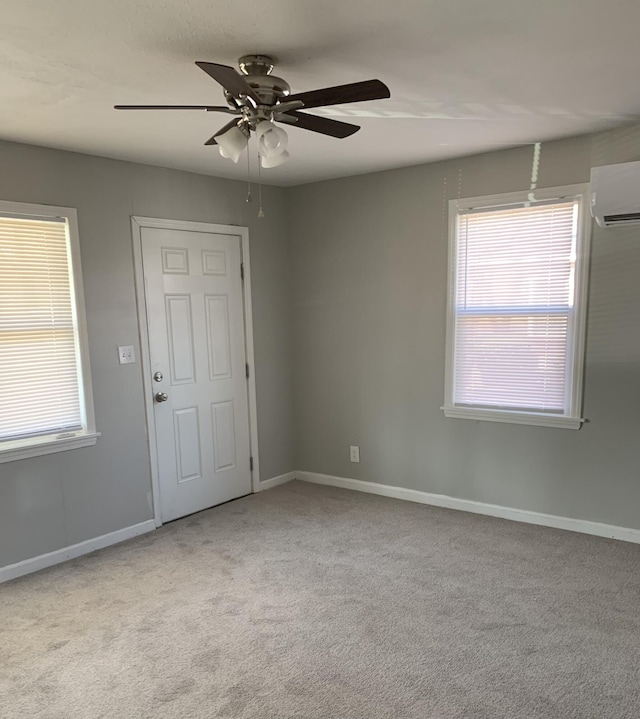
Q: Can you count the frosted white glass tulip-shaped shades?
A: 3